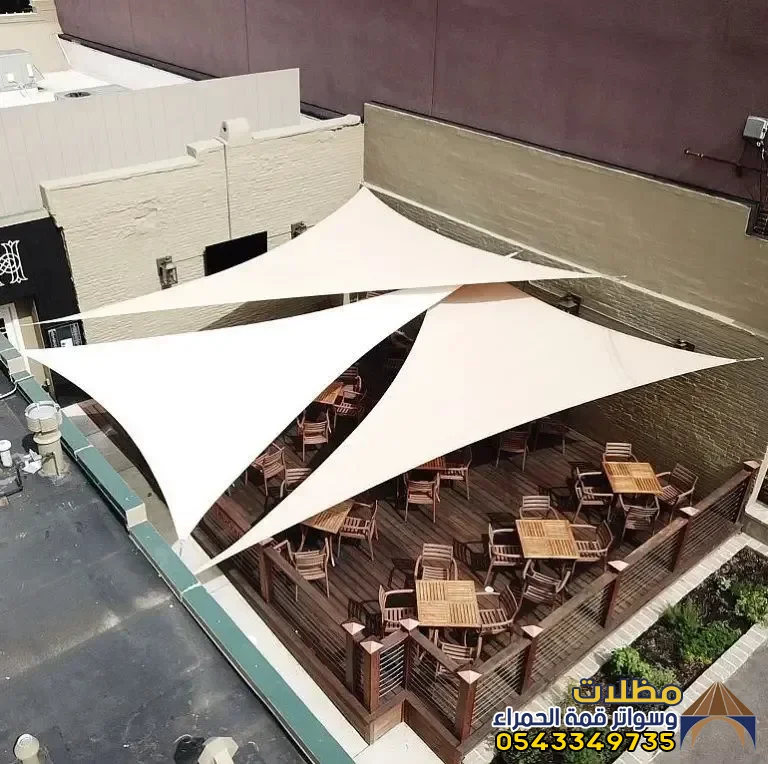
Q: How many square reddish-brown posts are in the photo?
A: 9